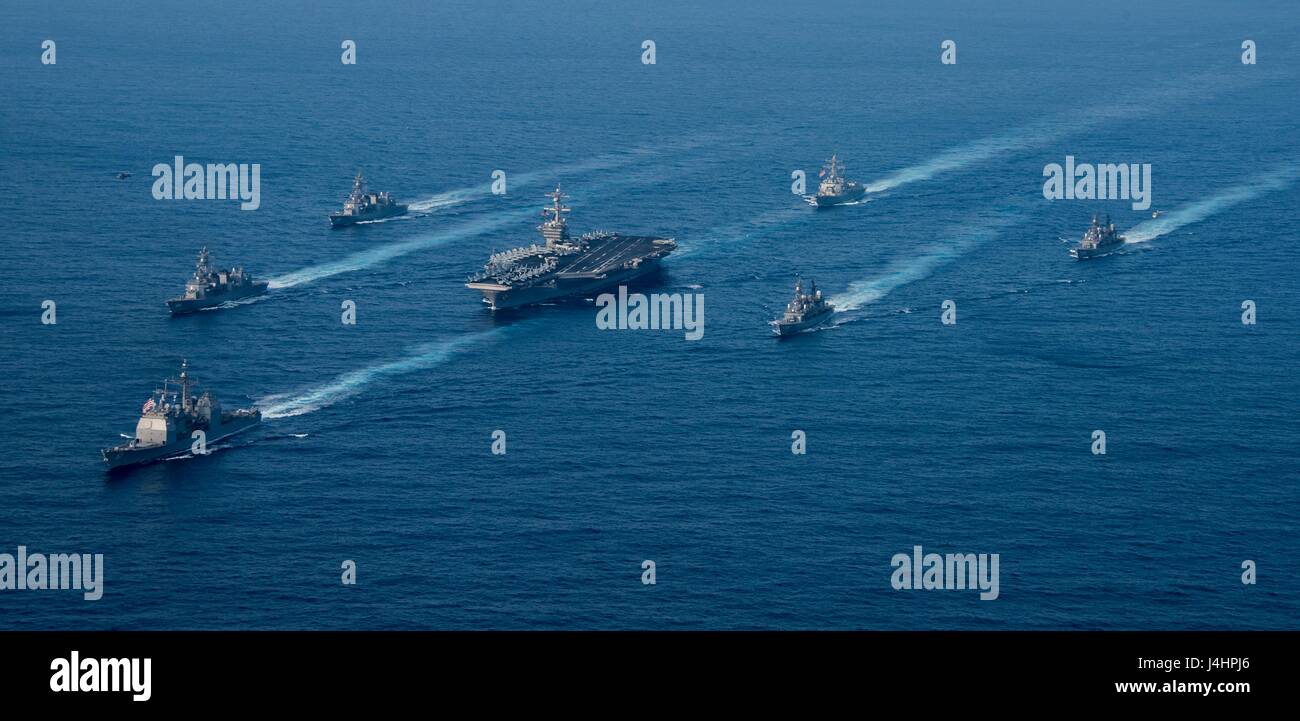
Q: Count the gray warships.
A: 7